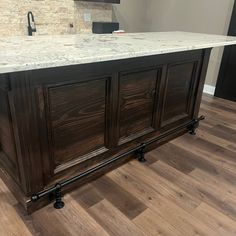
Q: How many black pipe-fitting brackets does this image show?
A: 3